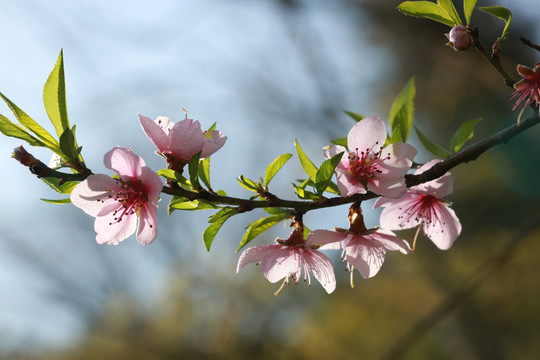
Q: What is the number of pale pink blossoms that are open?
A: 6